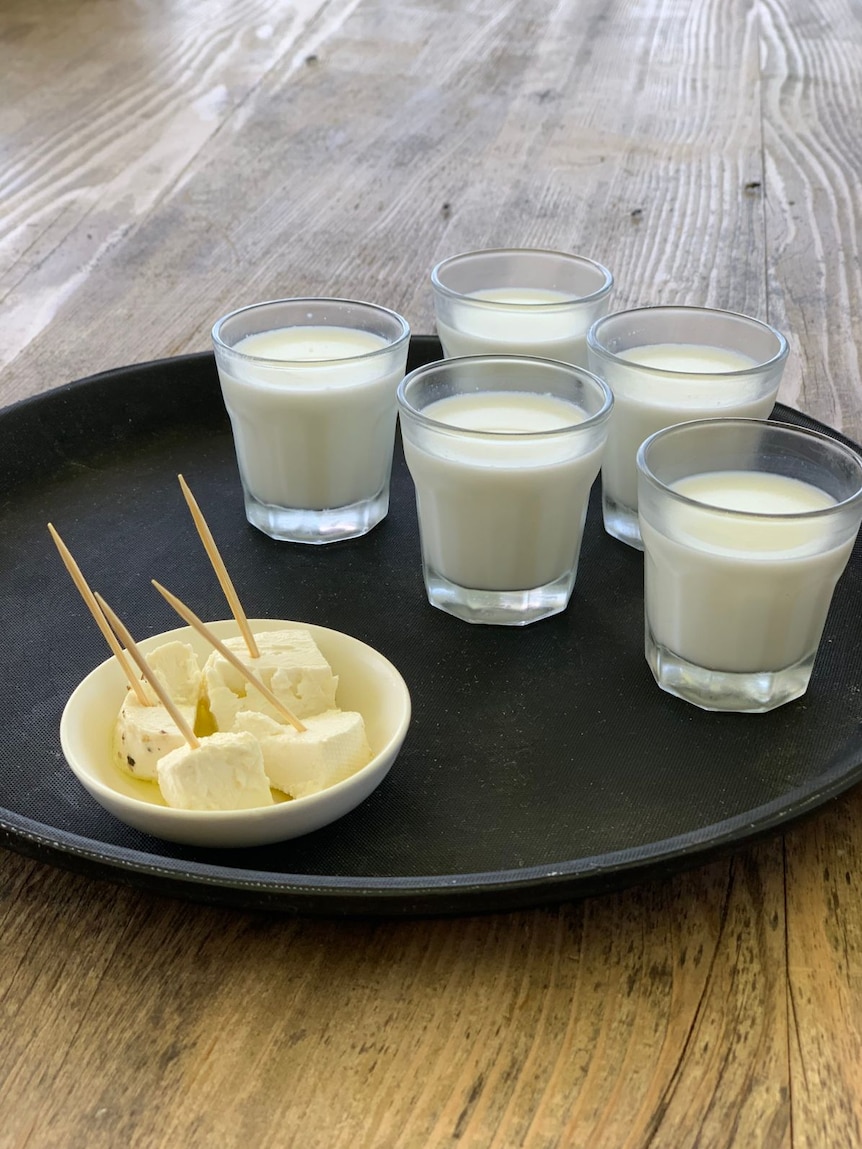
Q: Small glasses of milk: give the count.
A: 5